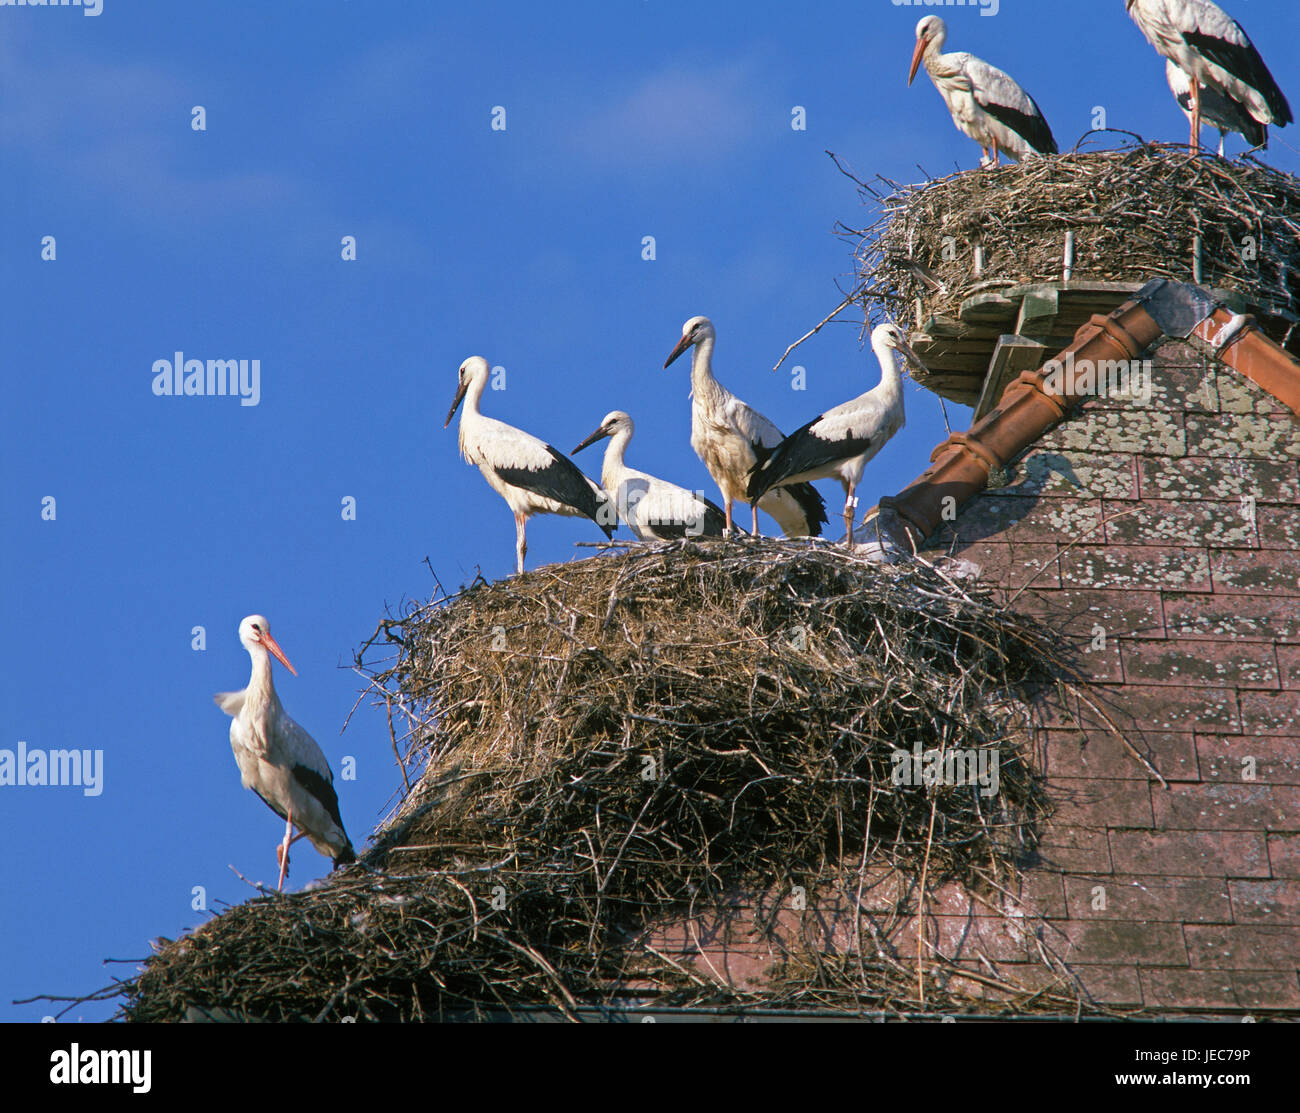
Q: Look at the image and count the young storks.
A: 4